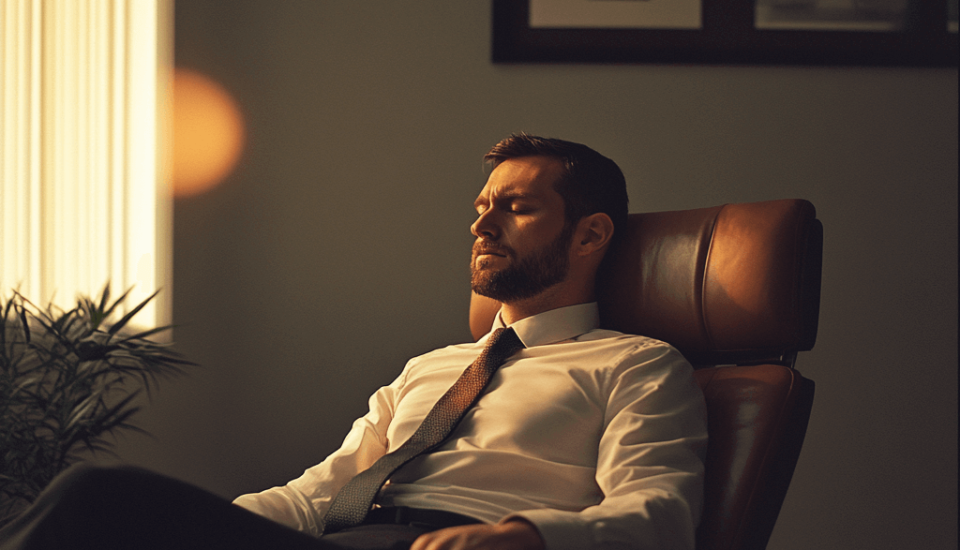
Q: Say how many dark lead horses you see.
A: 0